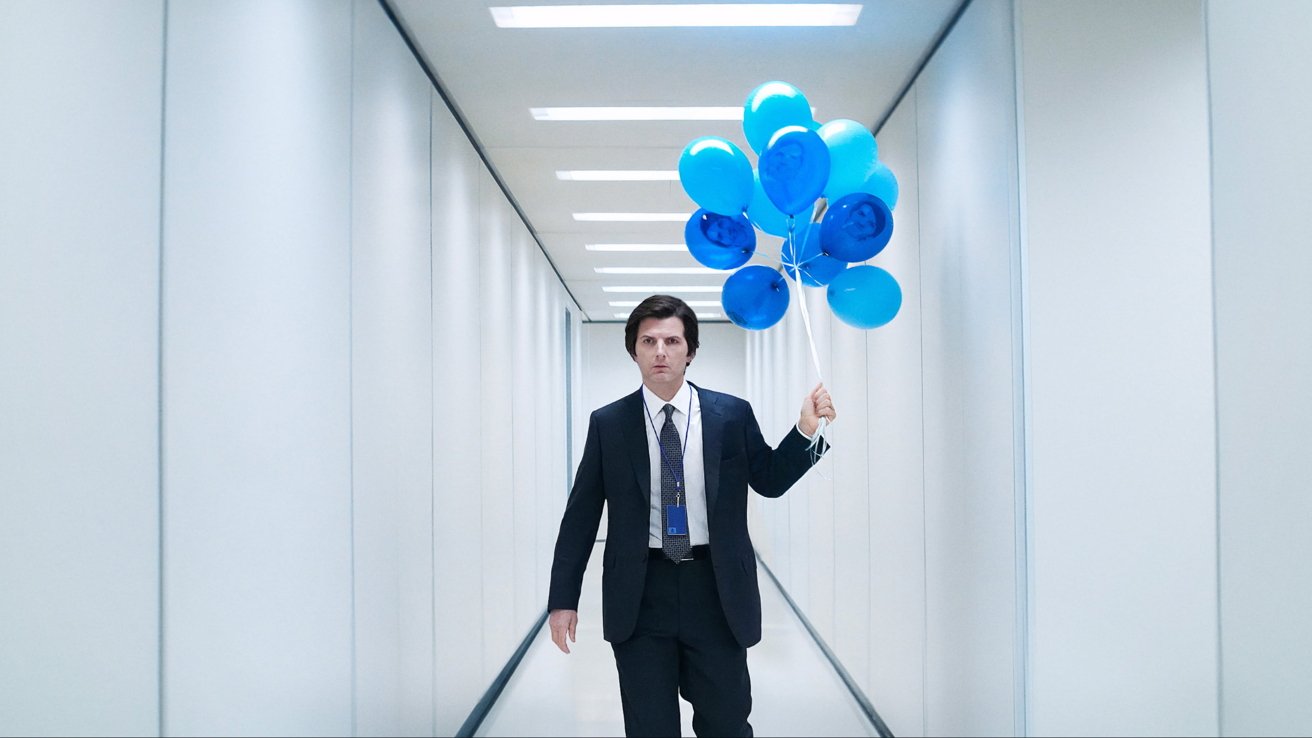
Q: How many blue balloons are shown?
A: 12